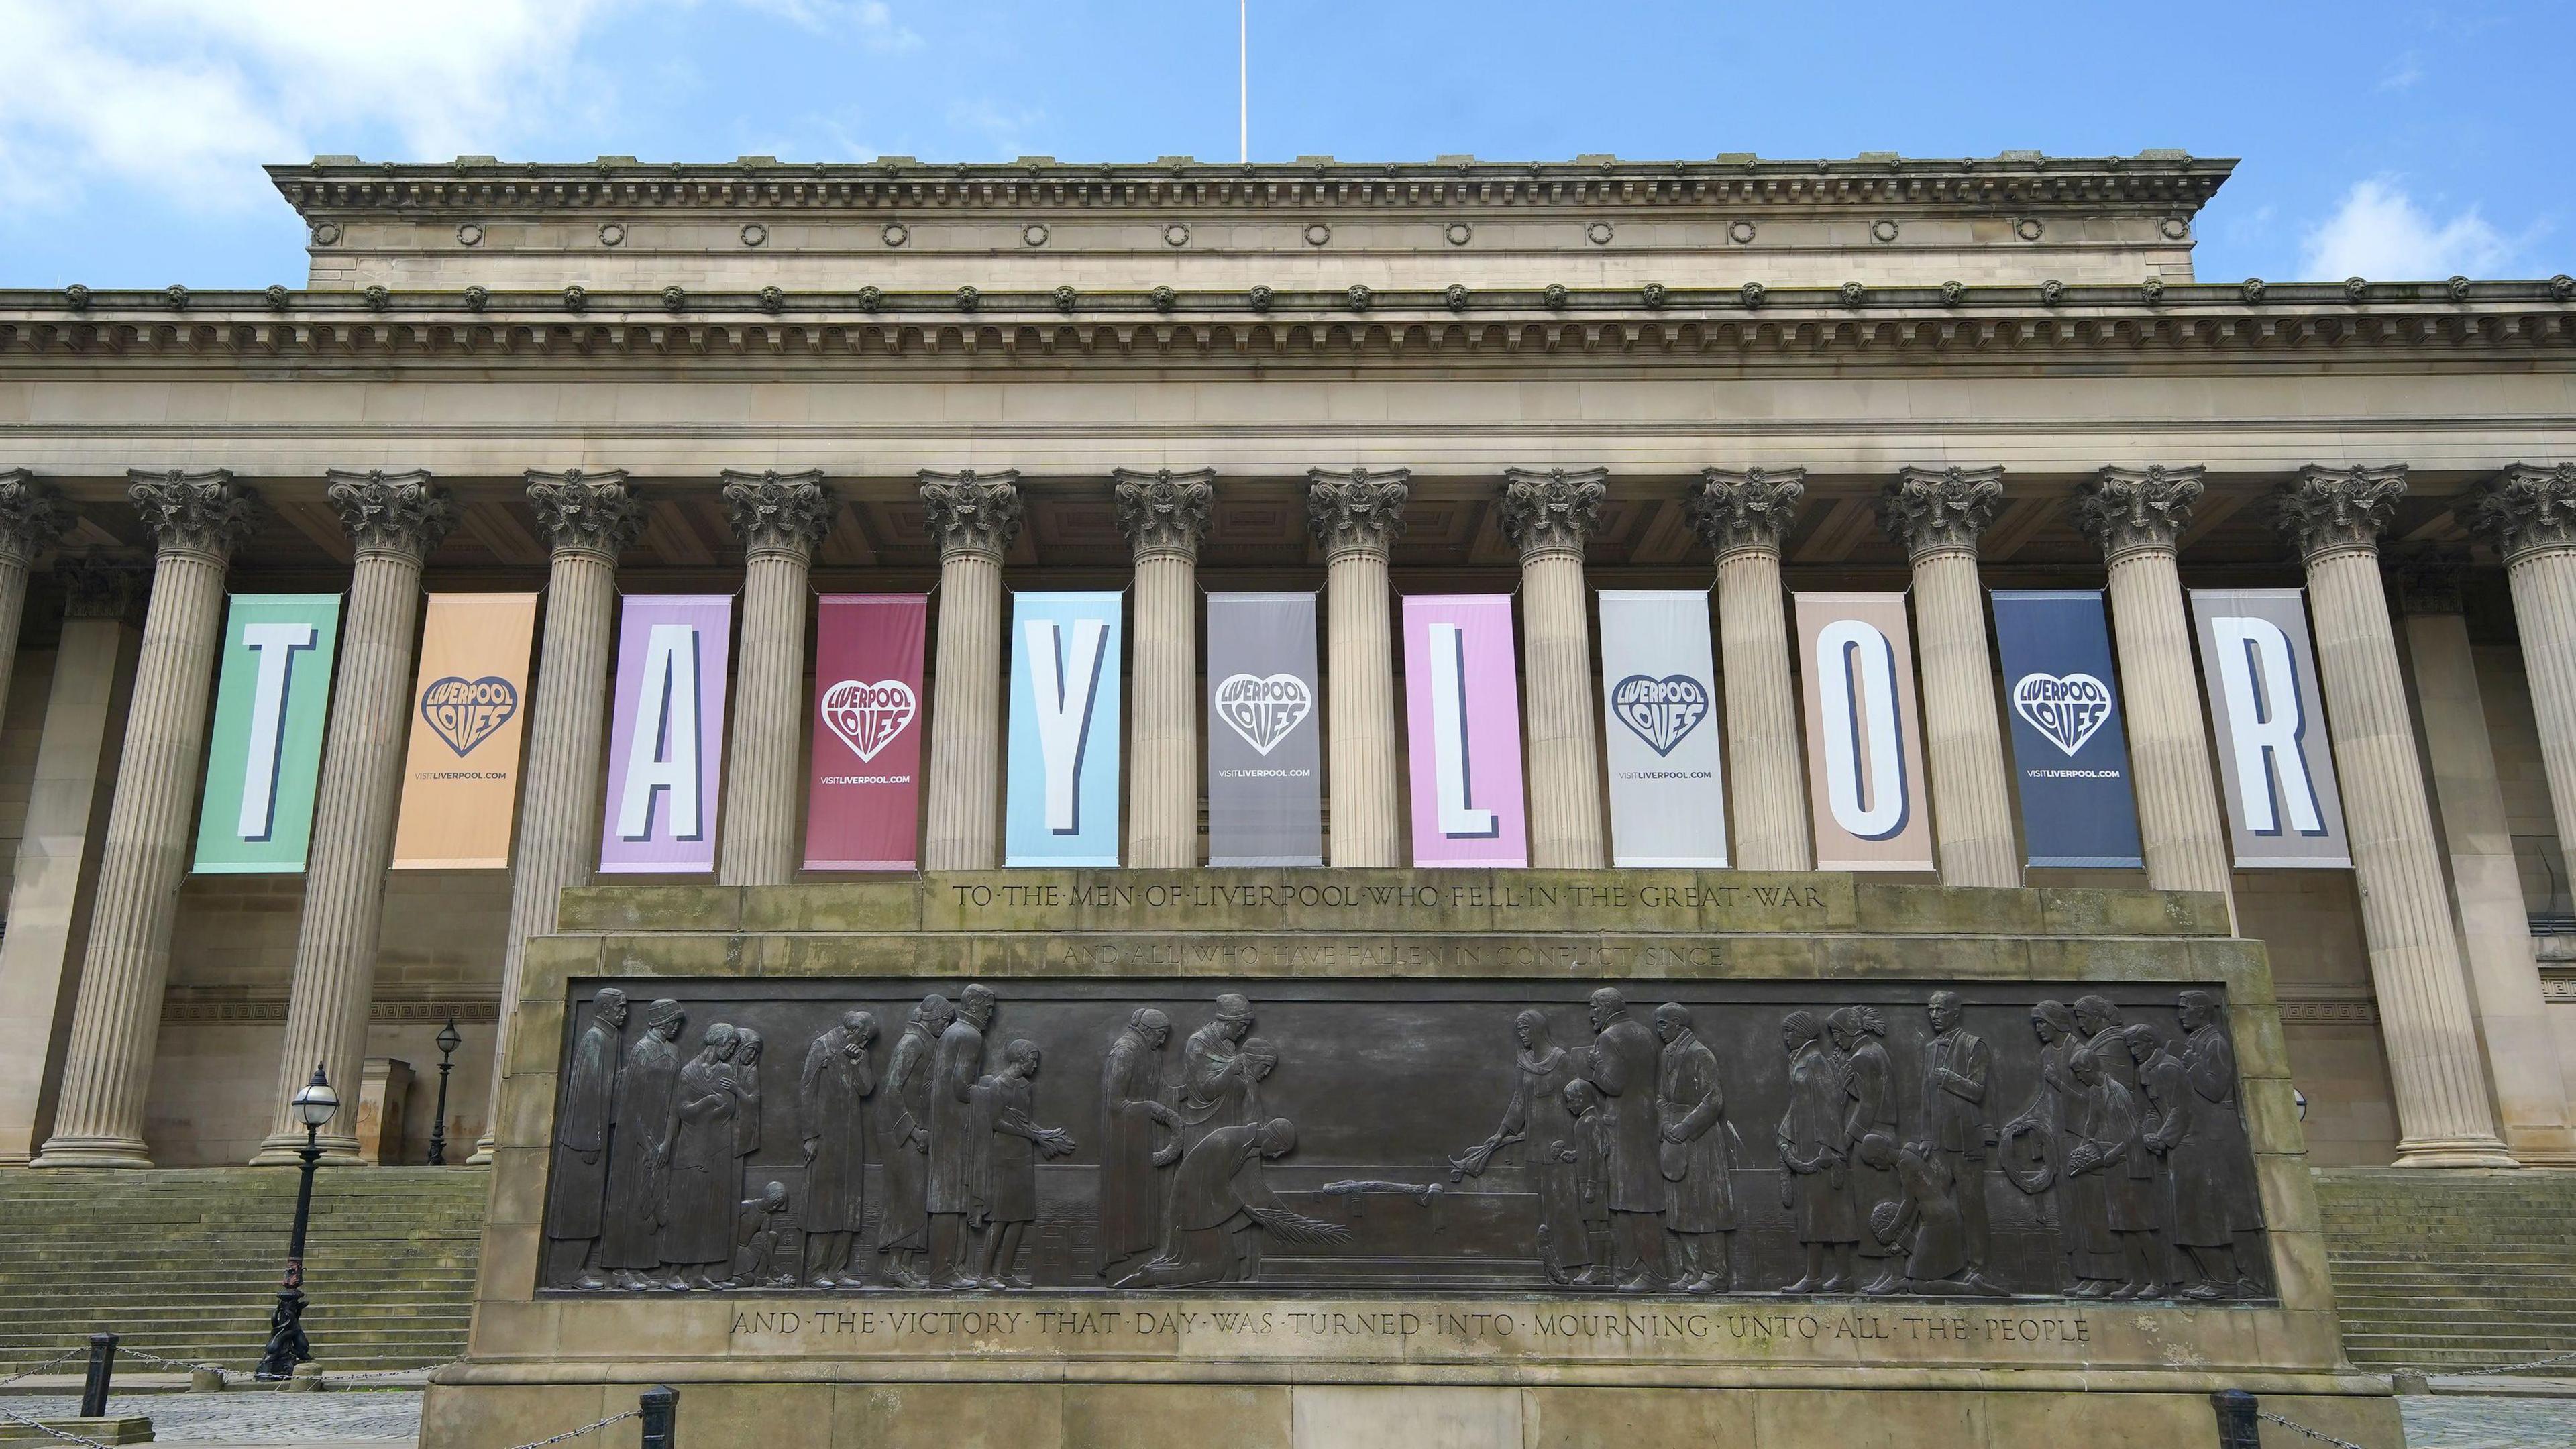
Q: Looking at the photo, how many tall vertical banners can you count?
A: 11